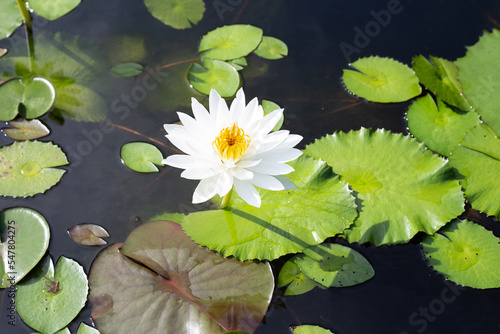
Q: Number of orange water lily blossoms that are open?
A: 0